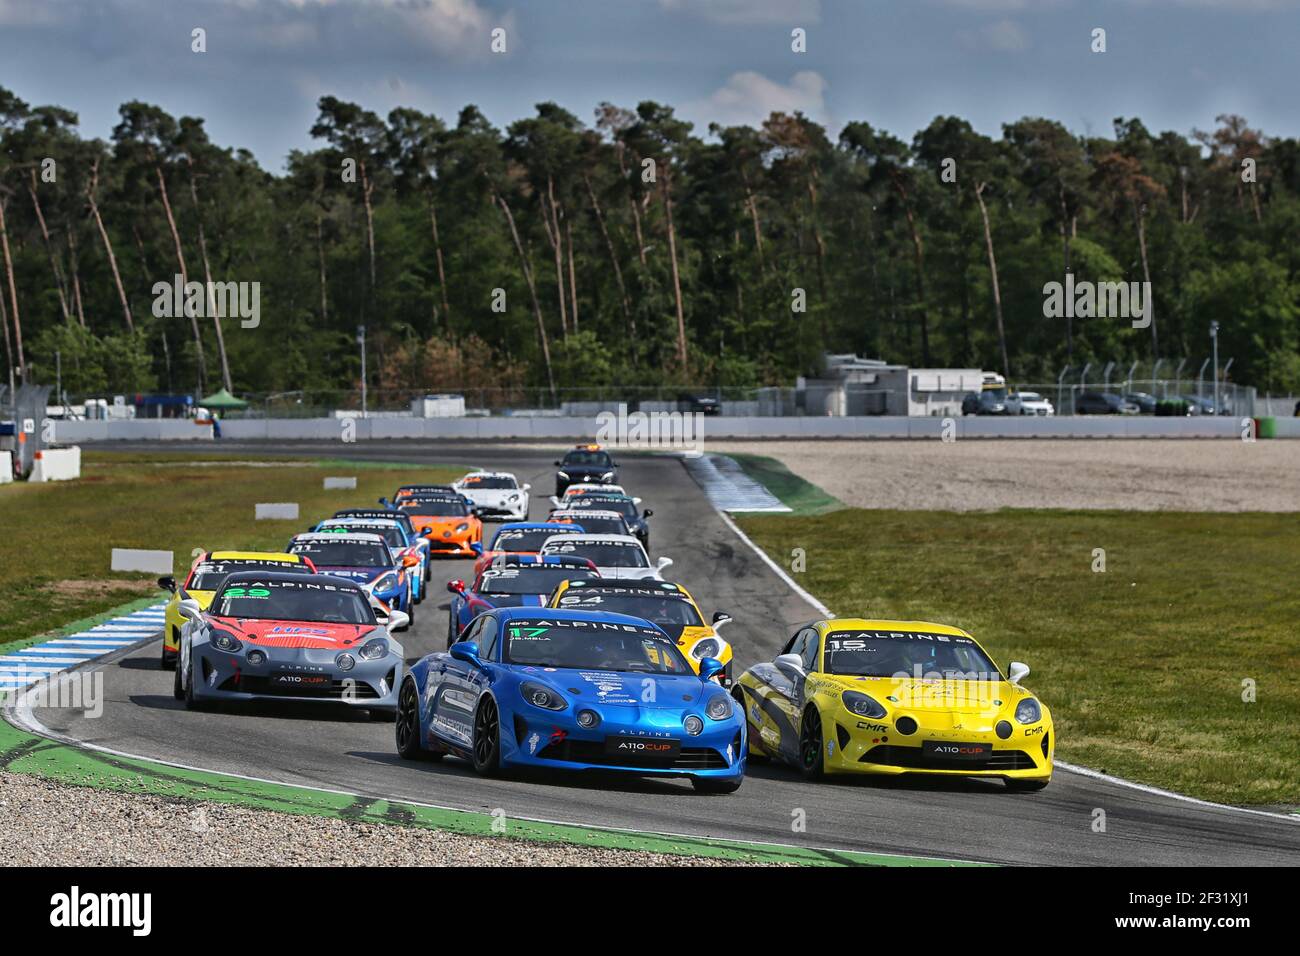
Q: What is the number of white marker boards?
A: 3